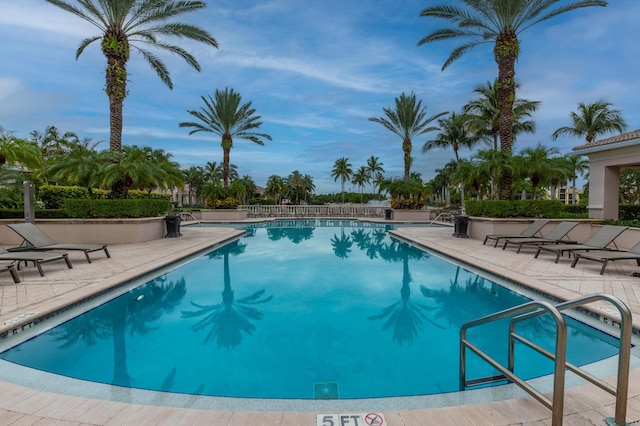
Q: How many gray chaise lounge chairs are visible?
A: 7